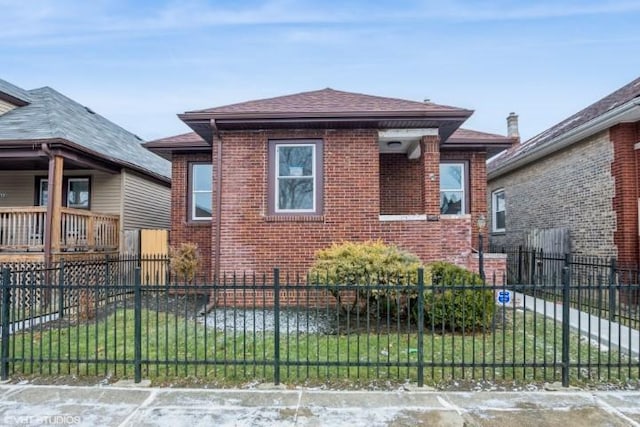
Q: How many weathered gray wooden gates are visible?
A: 1